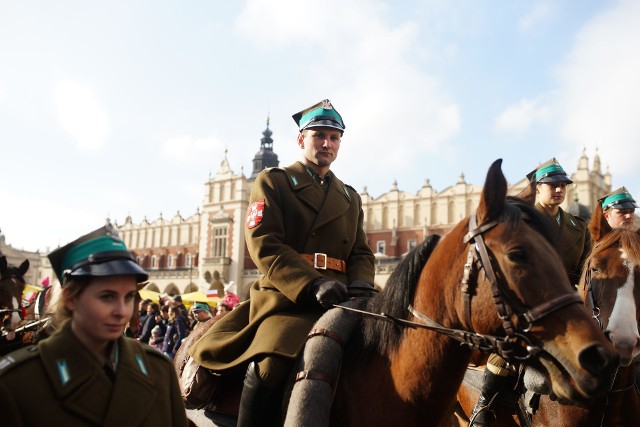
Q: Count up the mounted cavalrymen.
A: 3